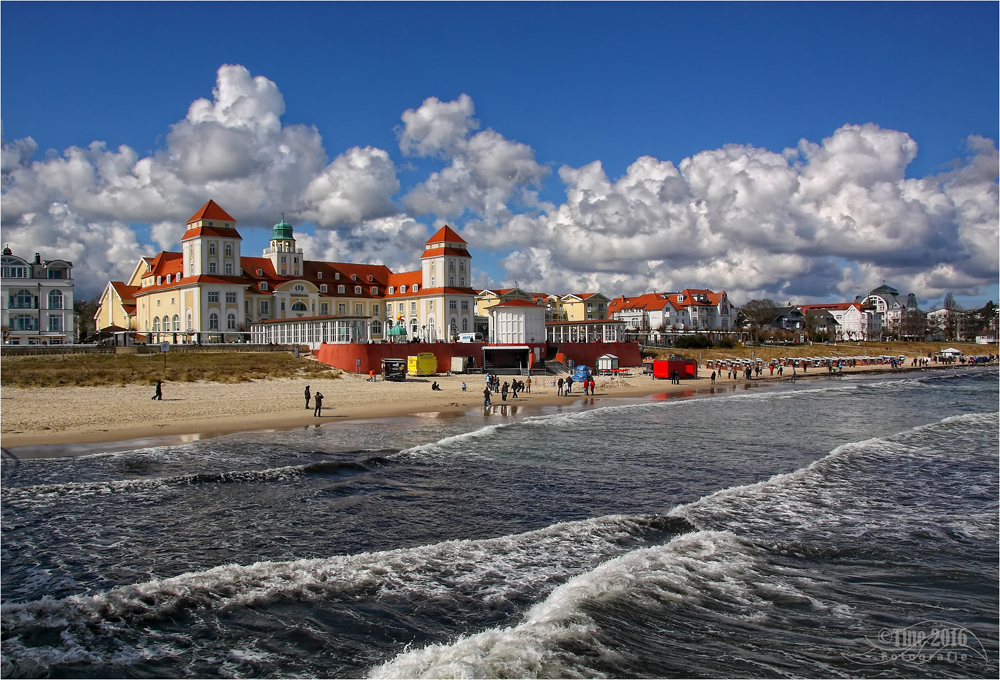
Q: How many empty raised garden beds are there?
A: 0